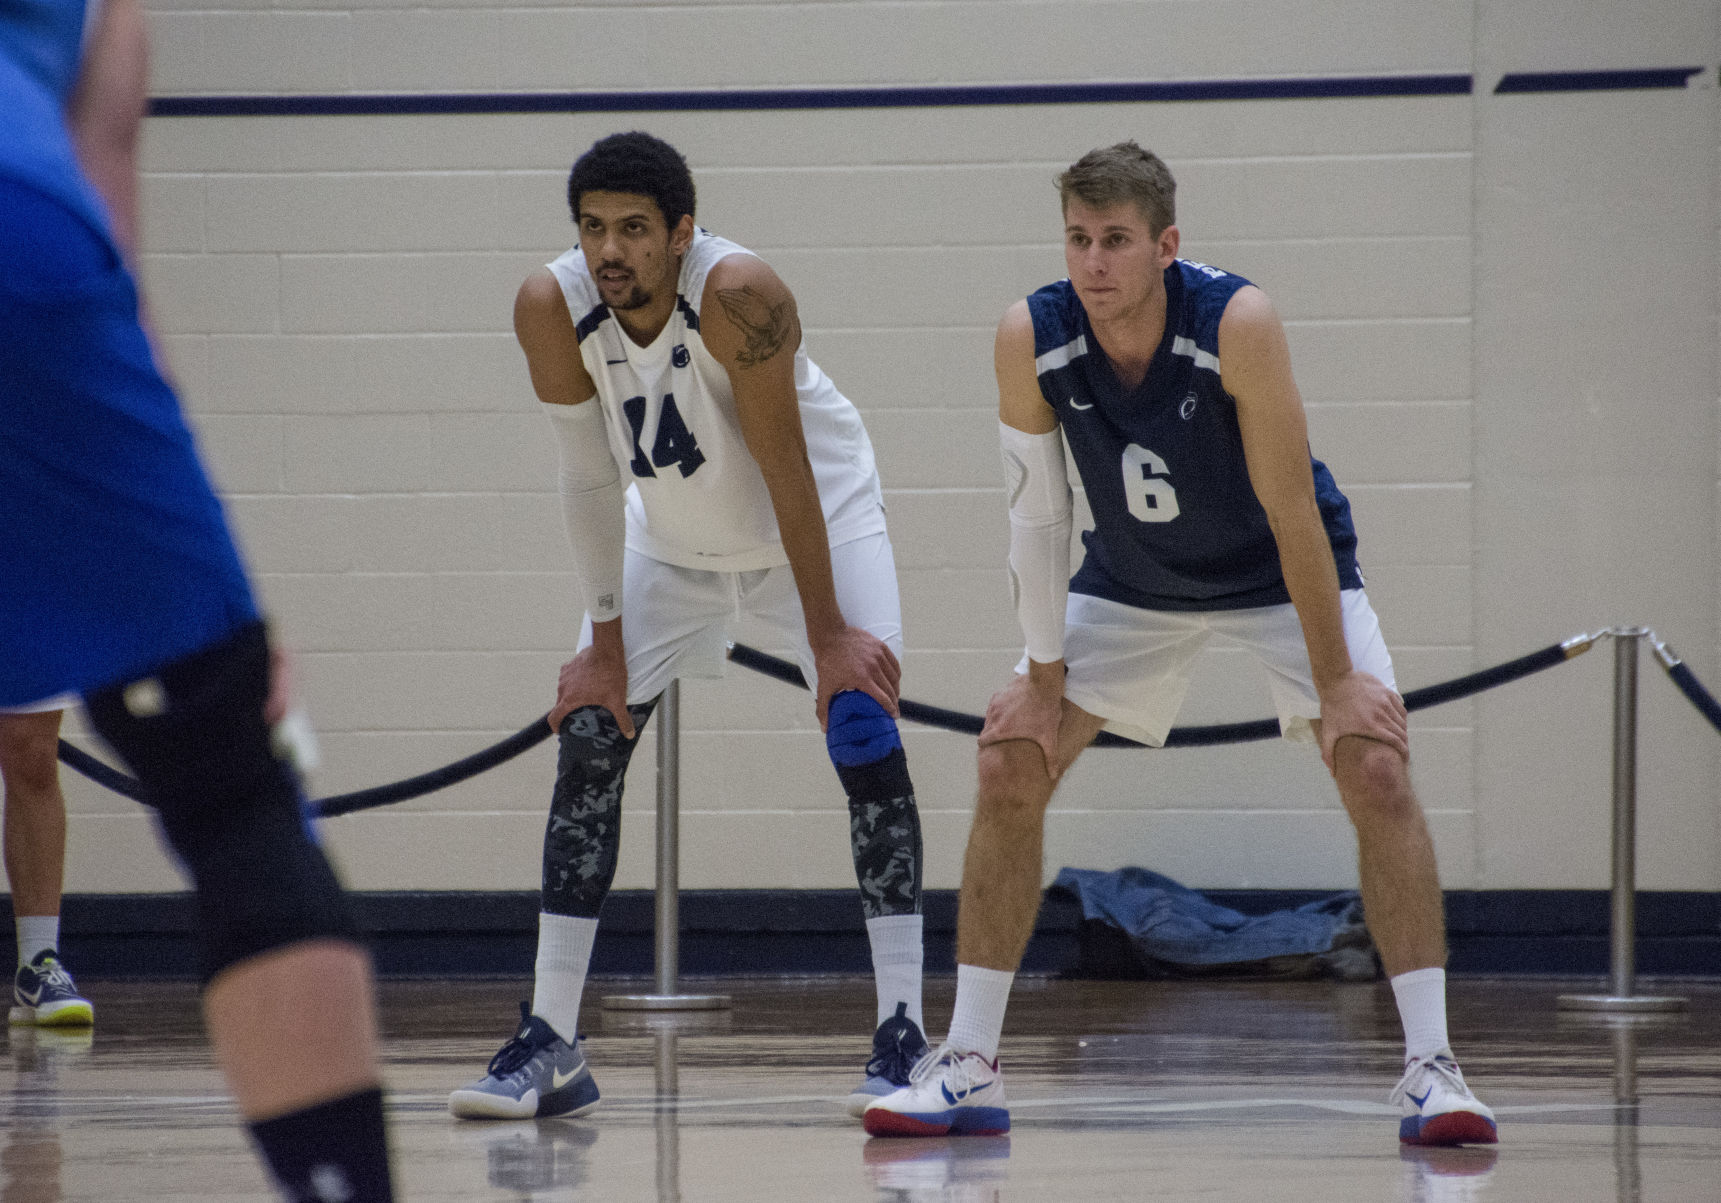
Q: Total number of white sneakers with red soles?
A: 2